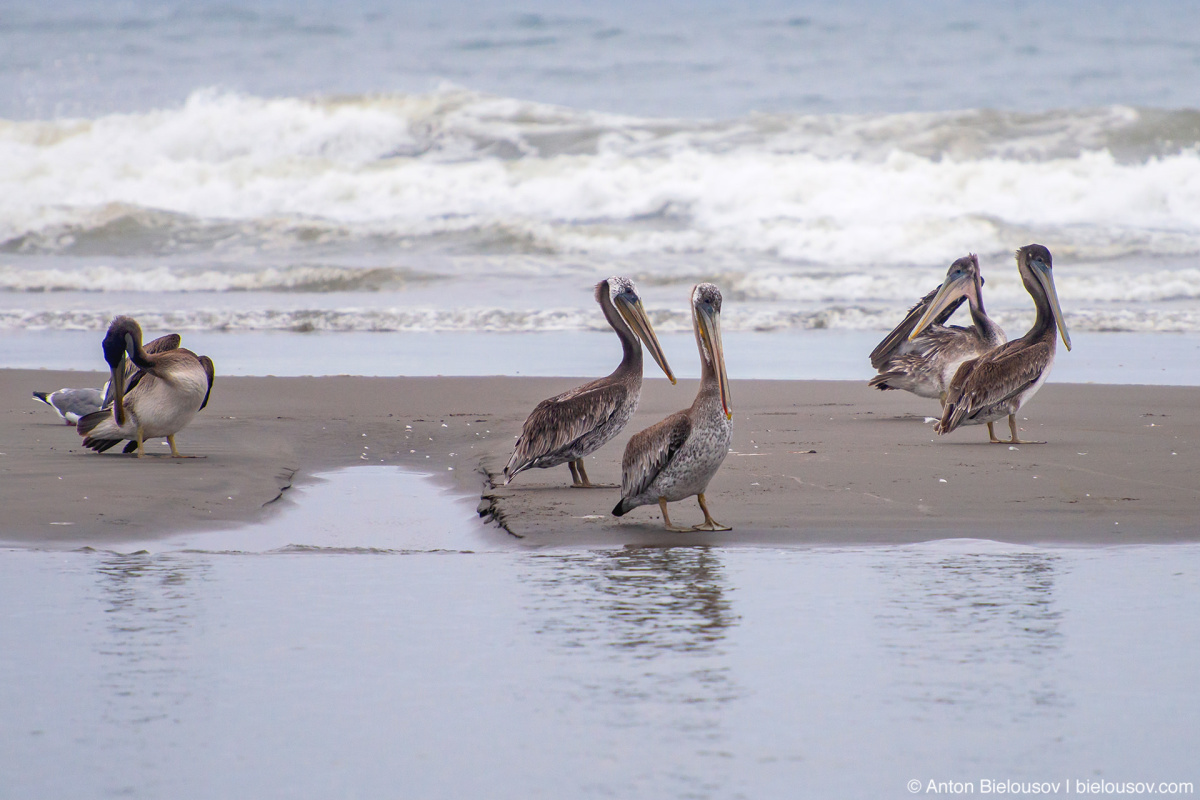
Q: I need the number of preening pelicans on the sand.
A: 2